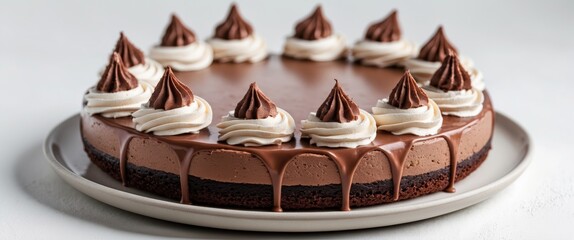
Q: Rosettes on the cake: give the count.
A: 12